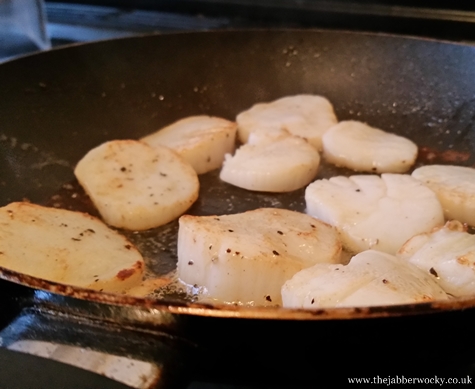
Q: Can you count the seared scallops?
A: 11